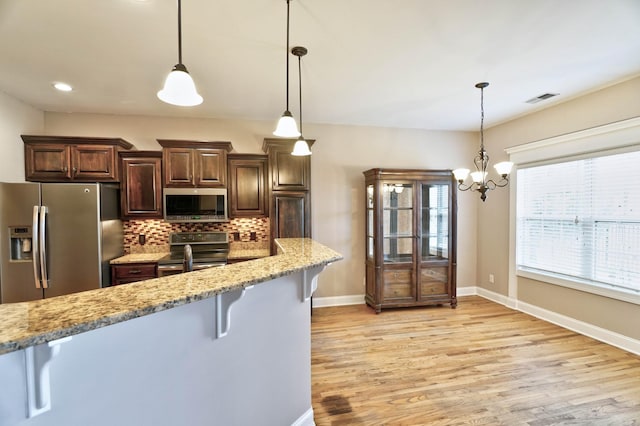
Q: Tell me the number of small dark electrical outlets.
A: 3